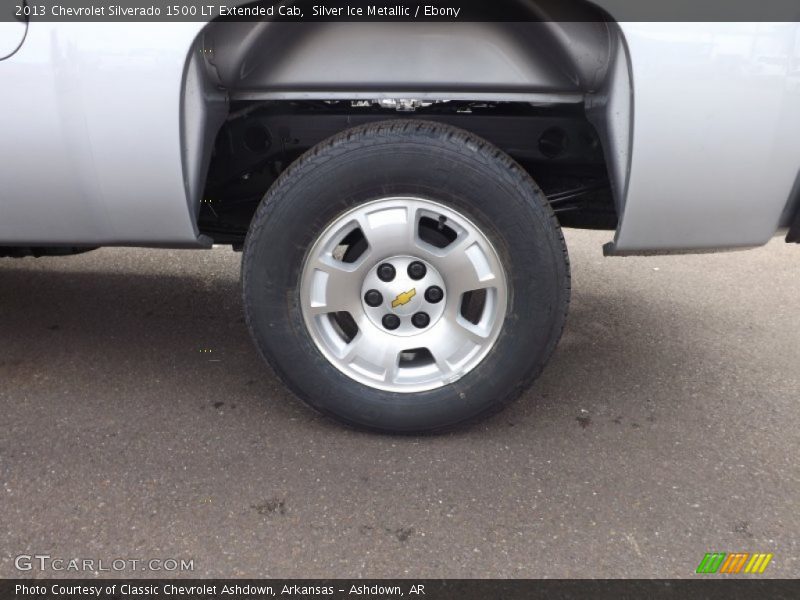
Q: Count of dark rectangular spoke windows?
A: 5